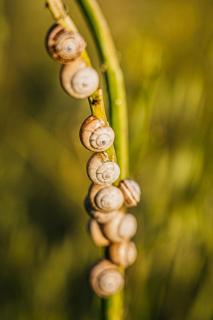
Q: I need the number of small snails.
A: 11